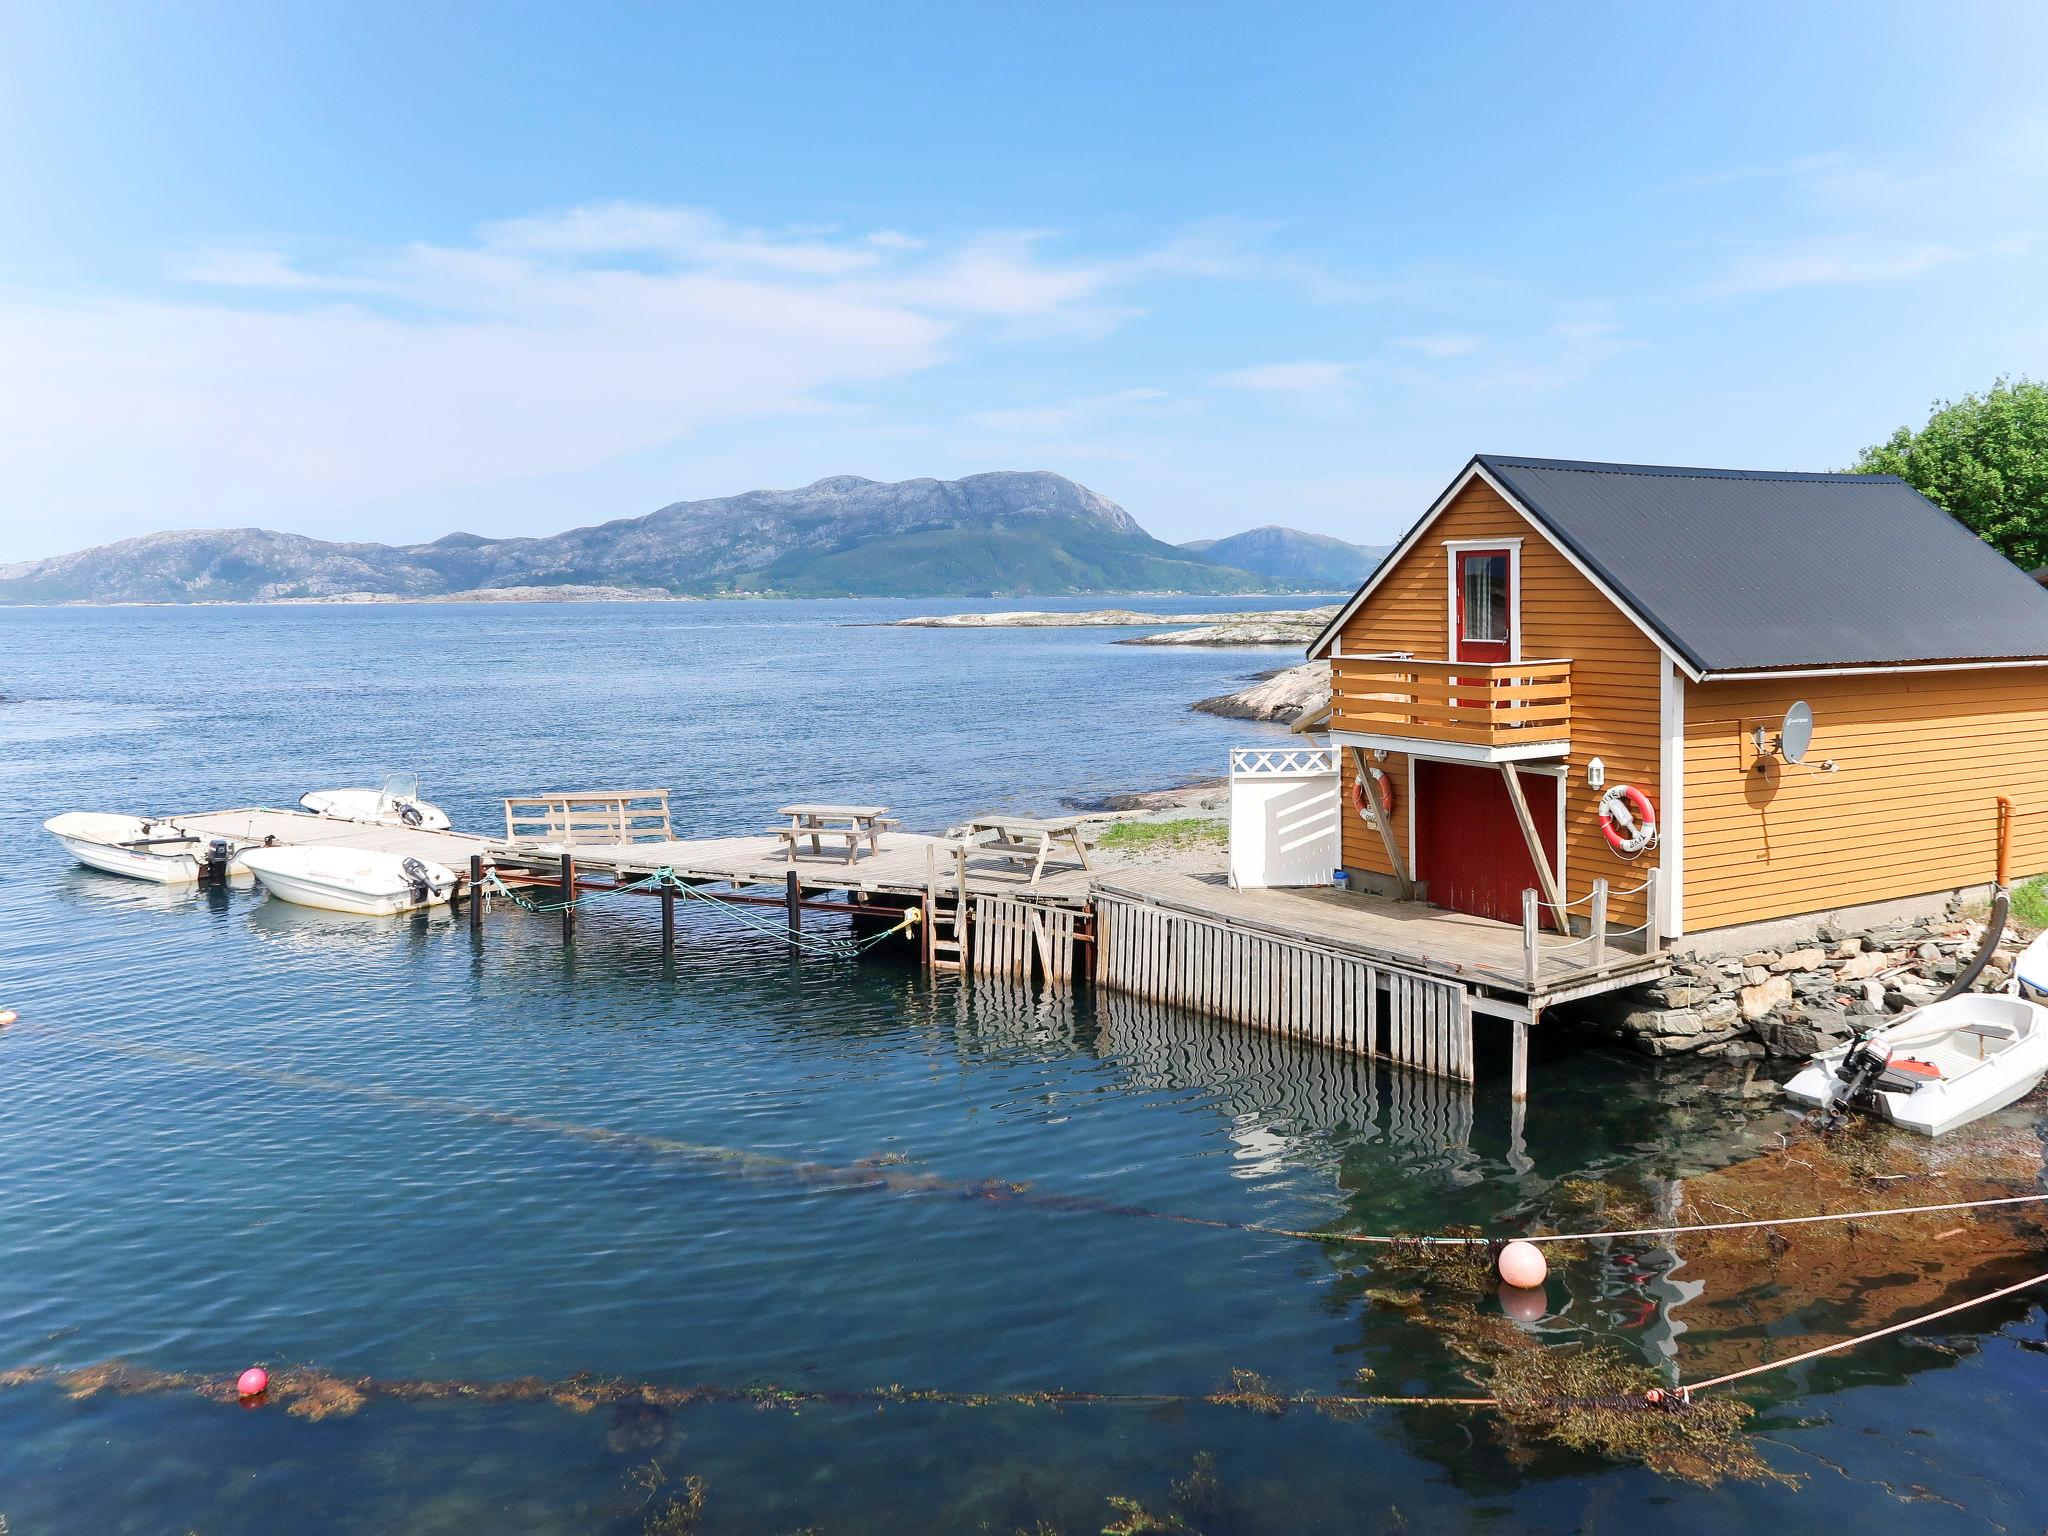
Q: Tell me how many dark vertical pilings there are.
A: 4